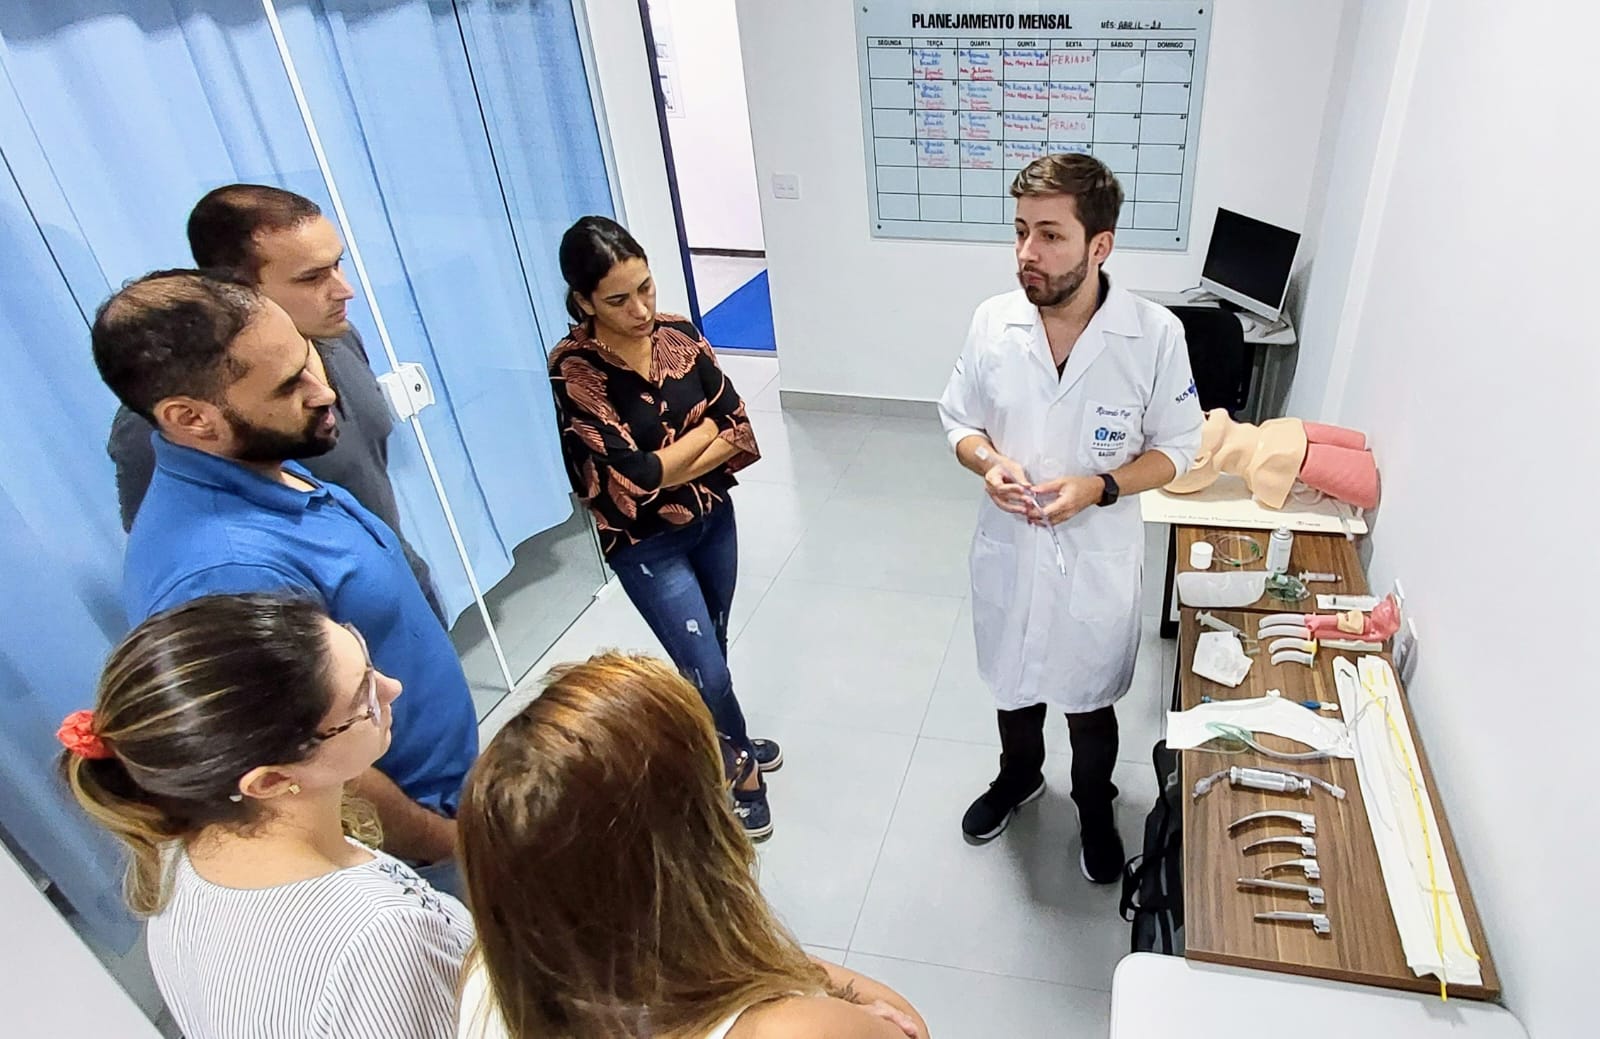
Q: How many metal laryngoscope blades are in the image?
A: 5